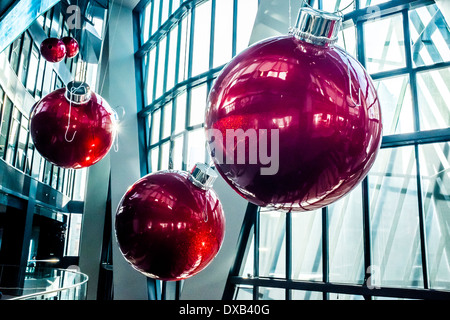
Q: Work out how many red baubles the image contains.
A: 5